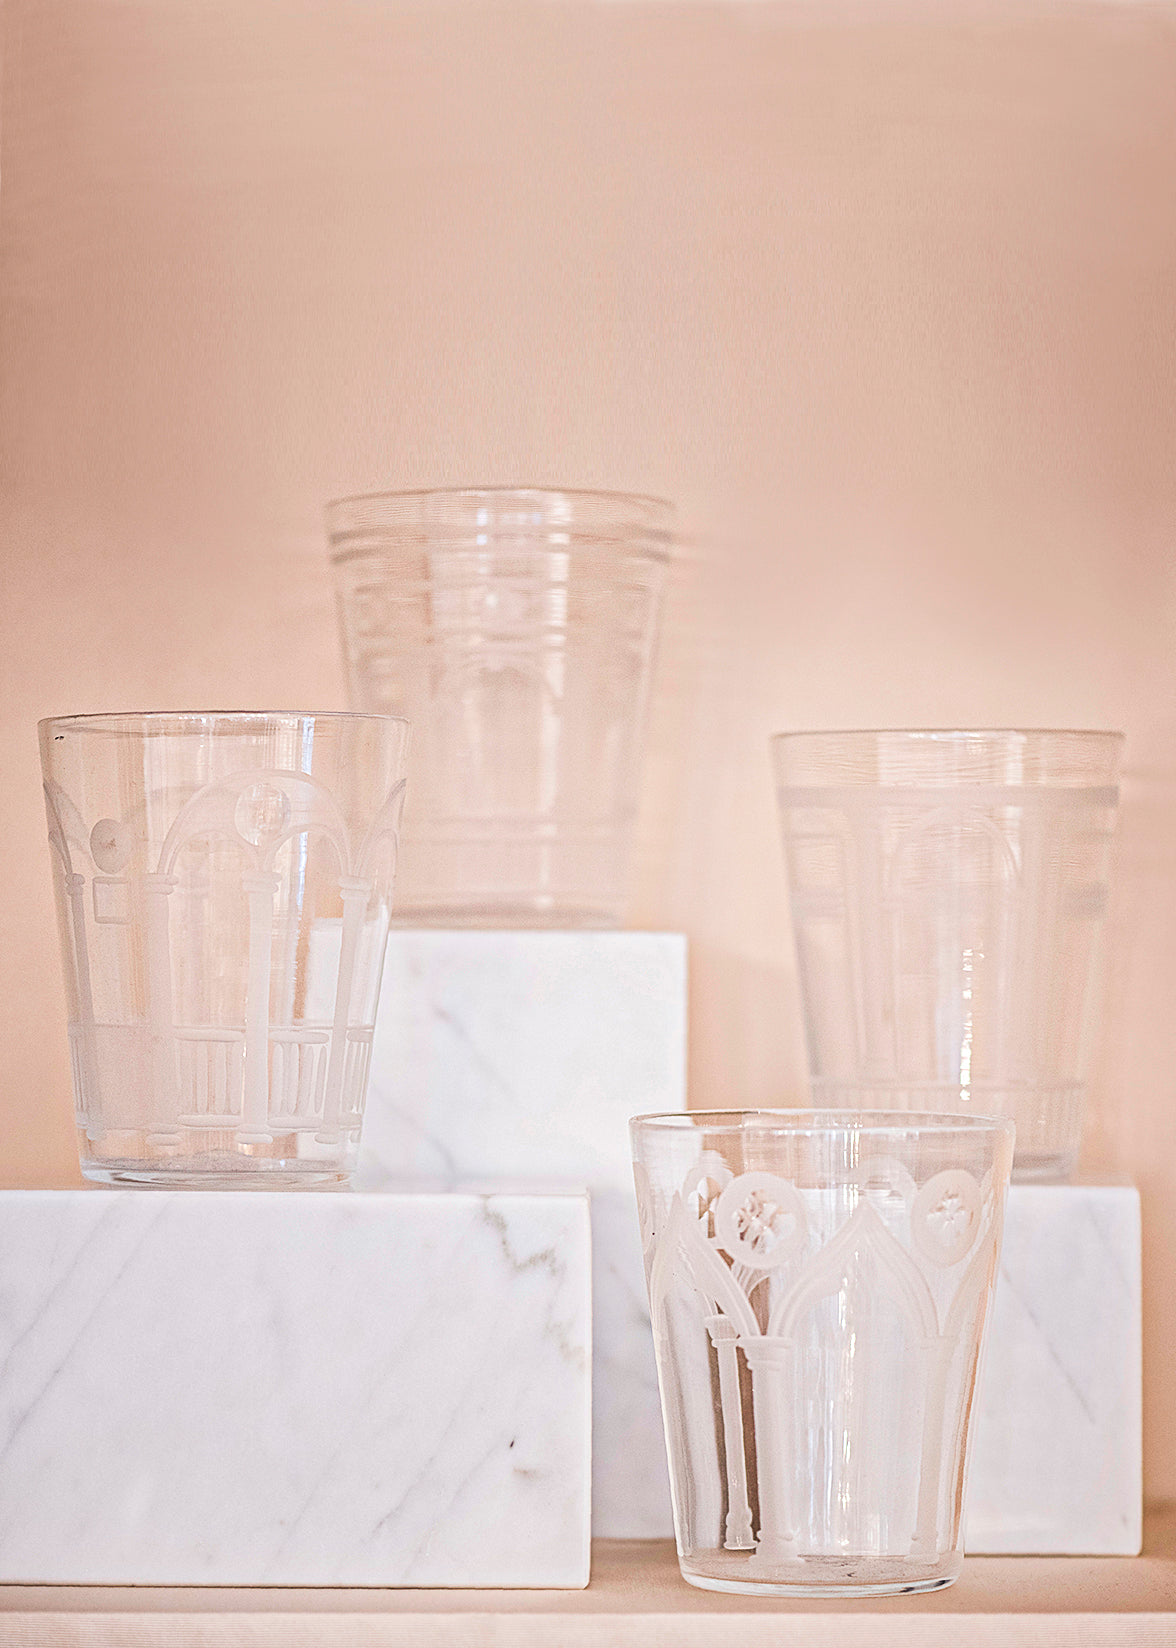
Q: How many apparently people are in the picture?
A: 0